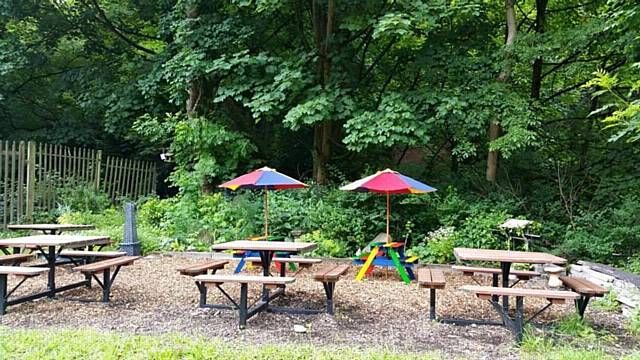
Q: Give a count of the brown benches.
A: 12